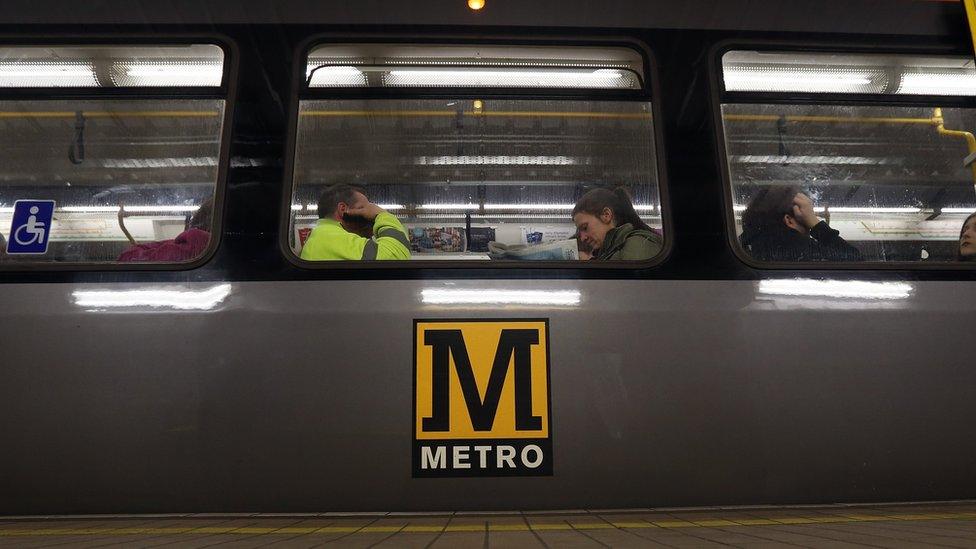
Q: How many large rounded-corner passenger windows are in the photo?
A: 3